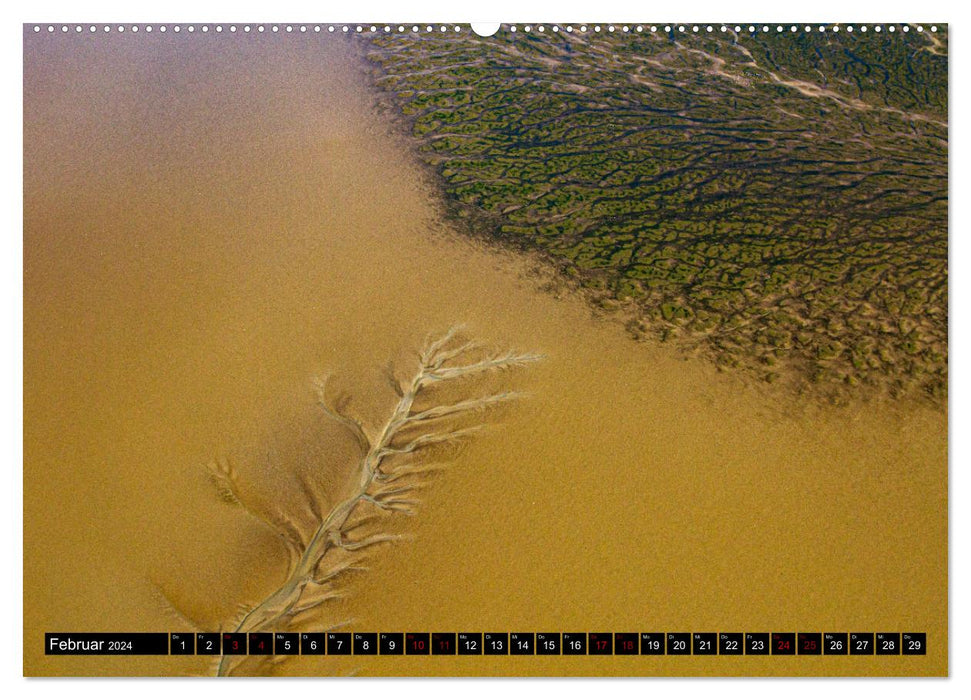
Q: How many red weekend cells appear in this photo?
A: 8